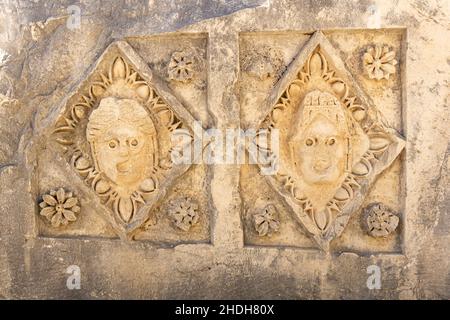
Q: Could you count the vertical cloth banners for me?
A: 0